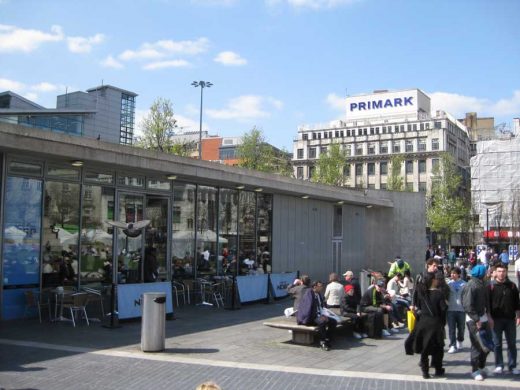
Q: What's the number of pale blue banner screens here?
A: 3